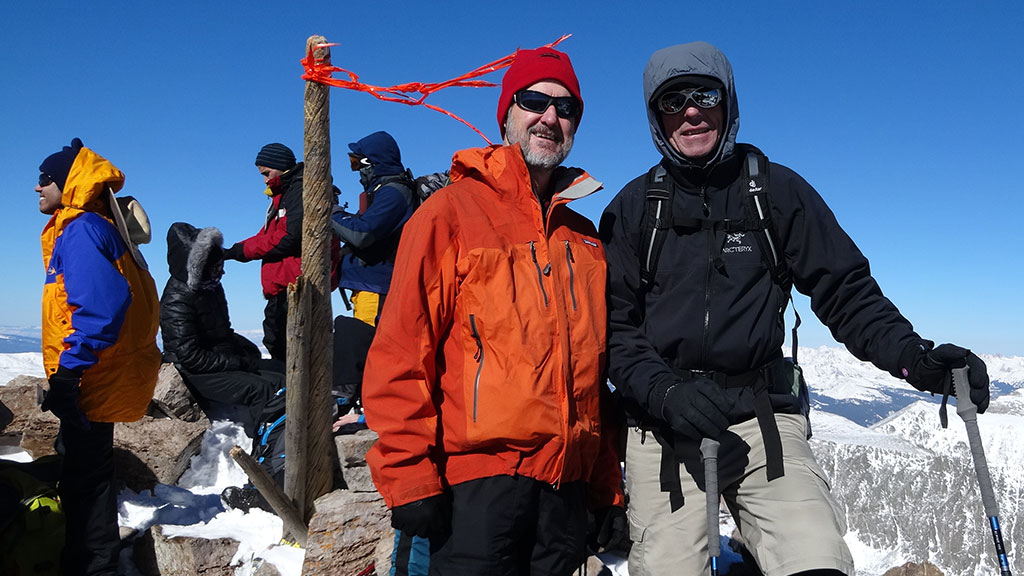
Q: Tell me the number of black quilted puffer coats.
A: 1